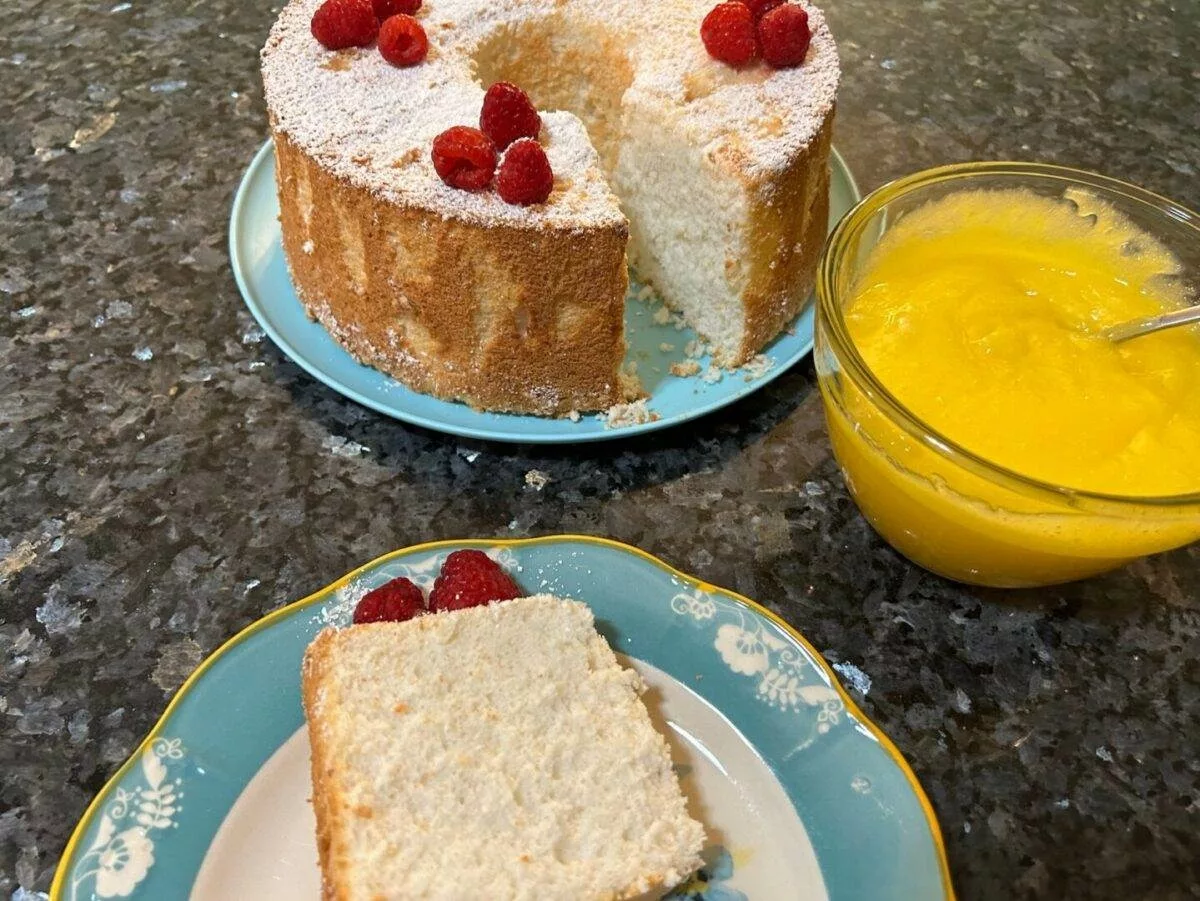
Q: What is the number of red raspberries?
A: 11